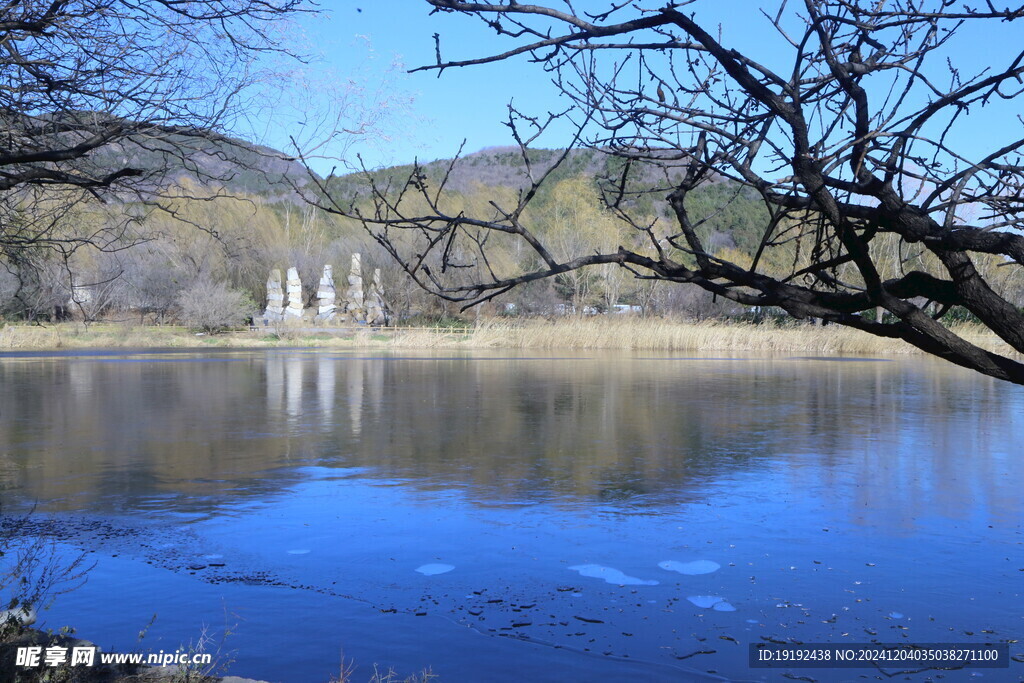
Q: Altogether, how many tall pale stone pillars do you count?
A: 5